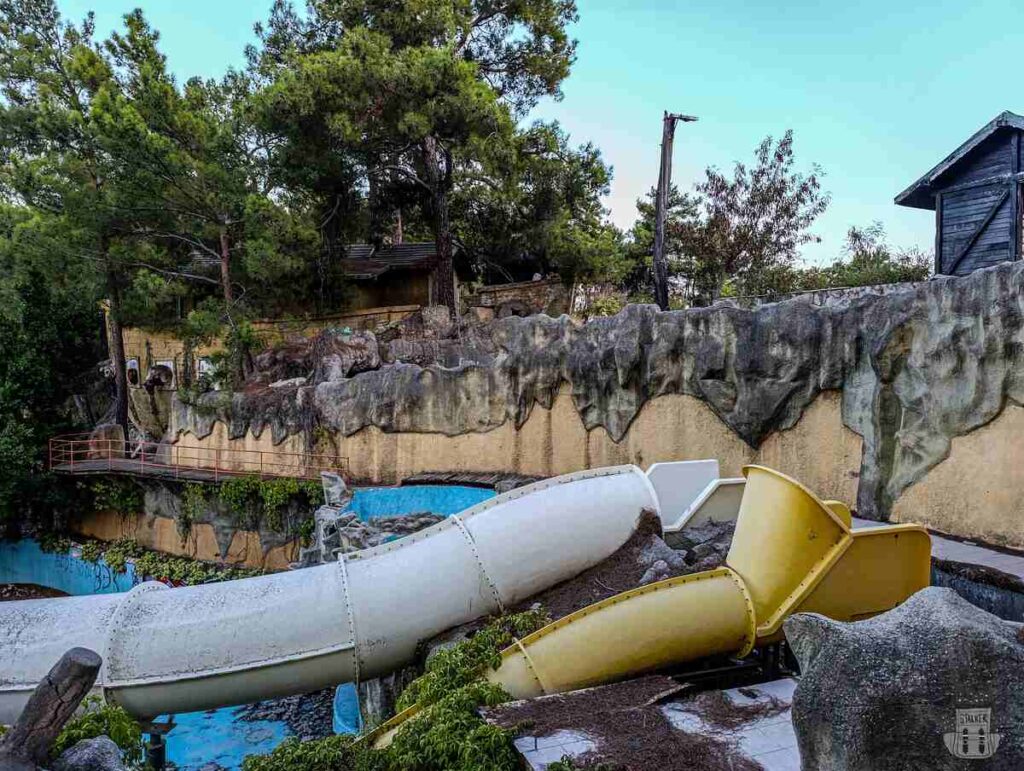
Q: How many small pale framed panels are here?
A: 3